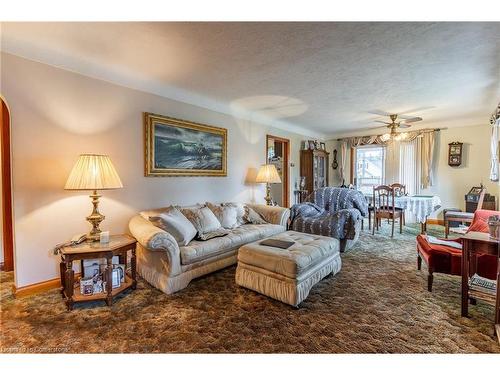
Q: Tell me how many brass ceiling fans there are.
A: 1